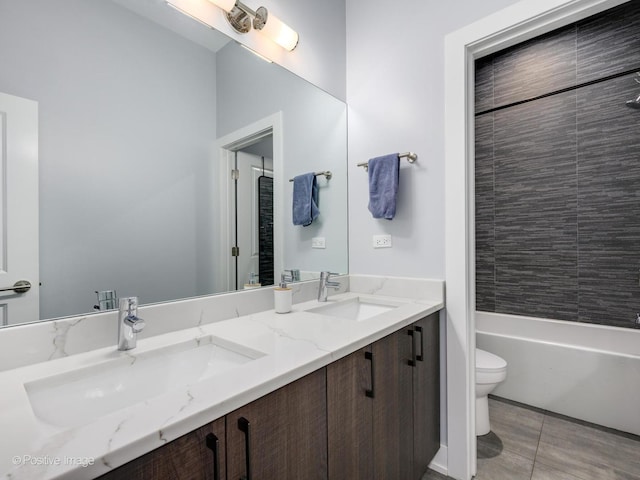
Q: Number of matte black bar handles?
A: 5